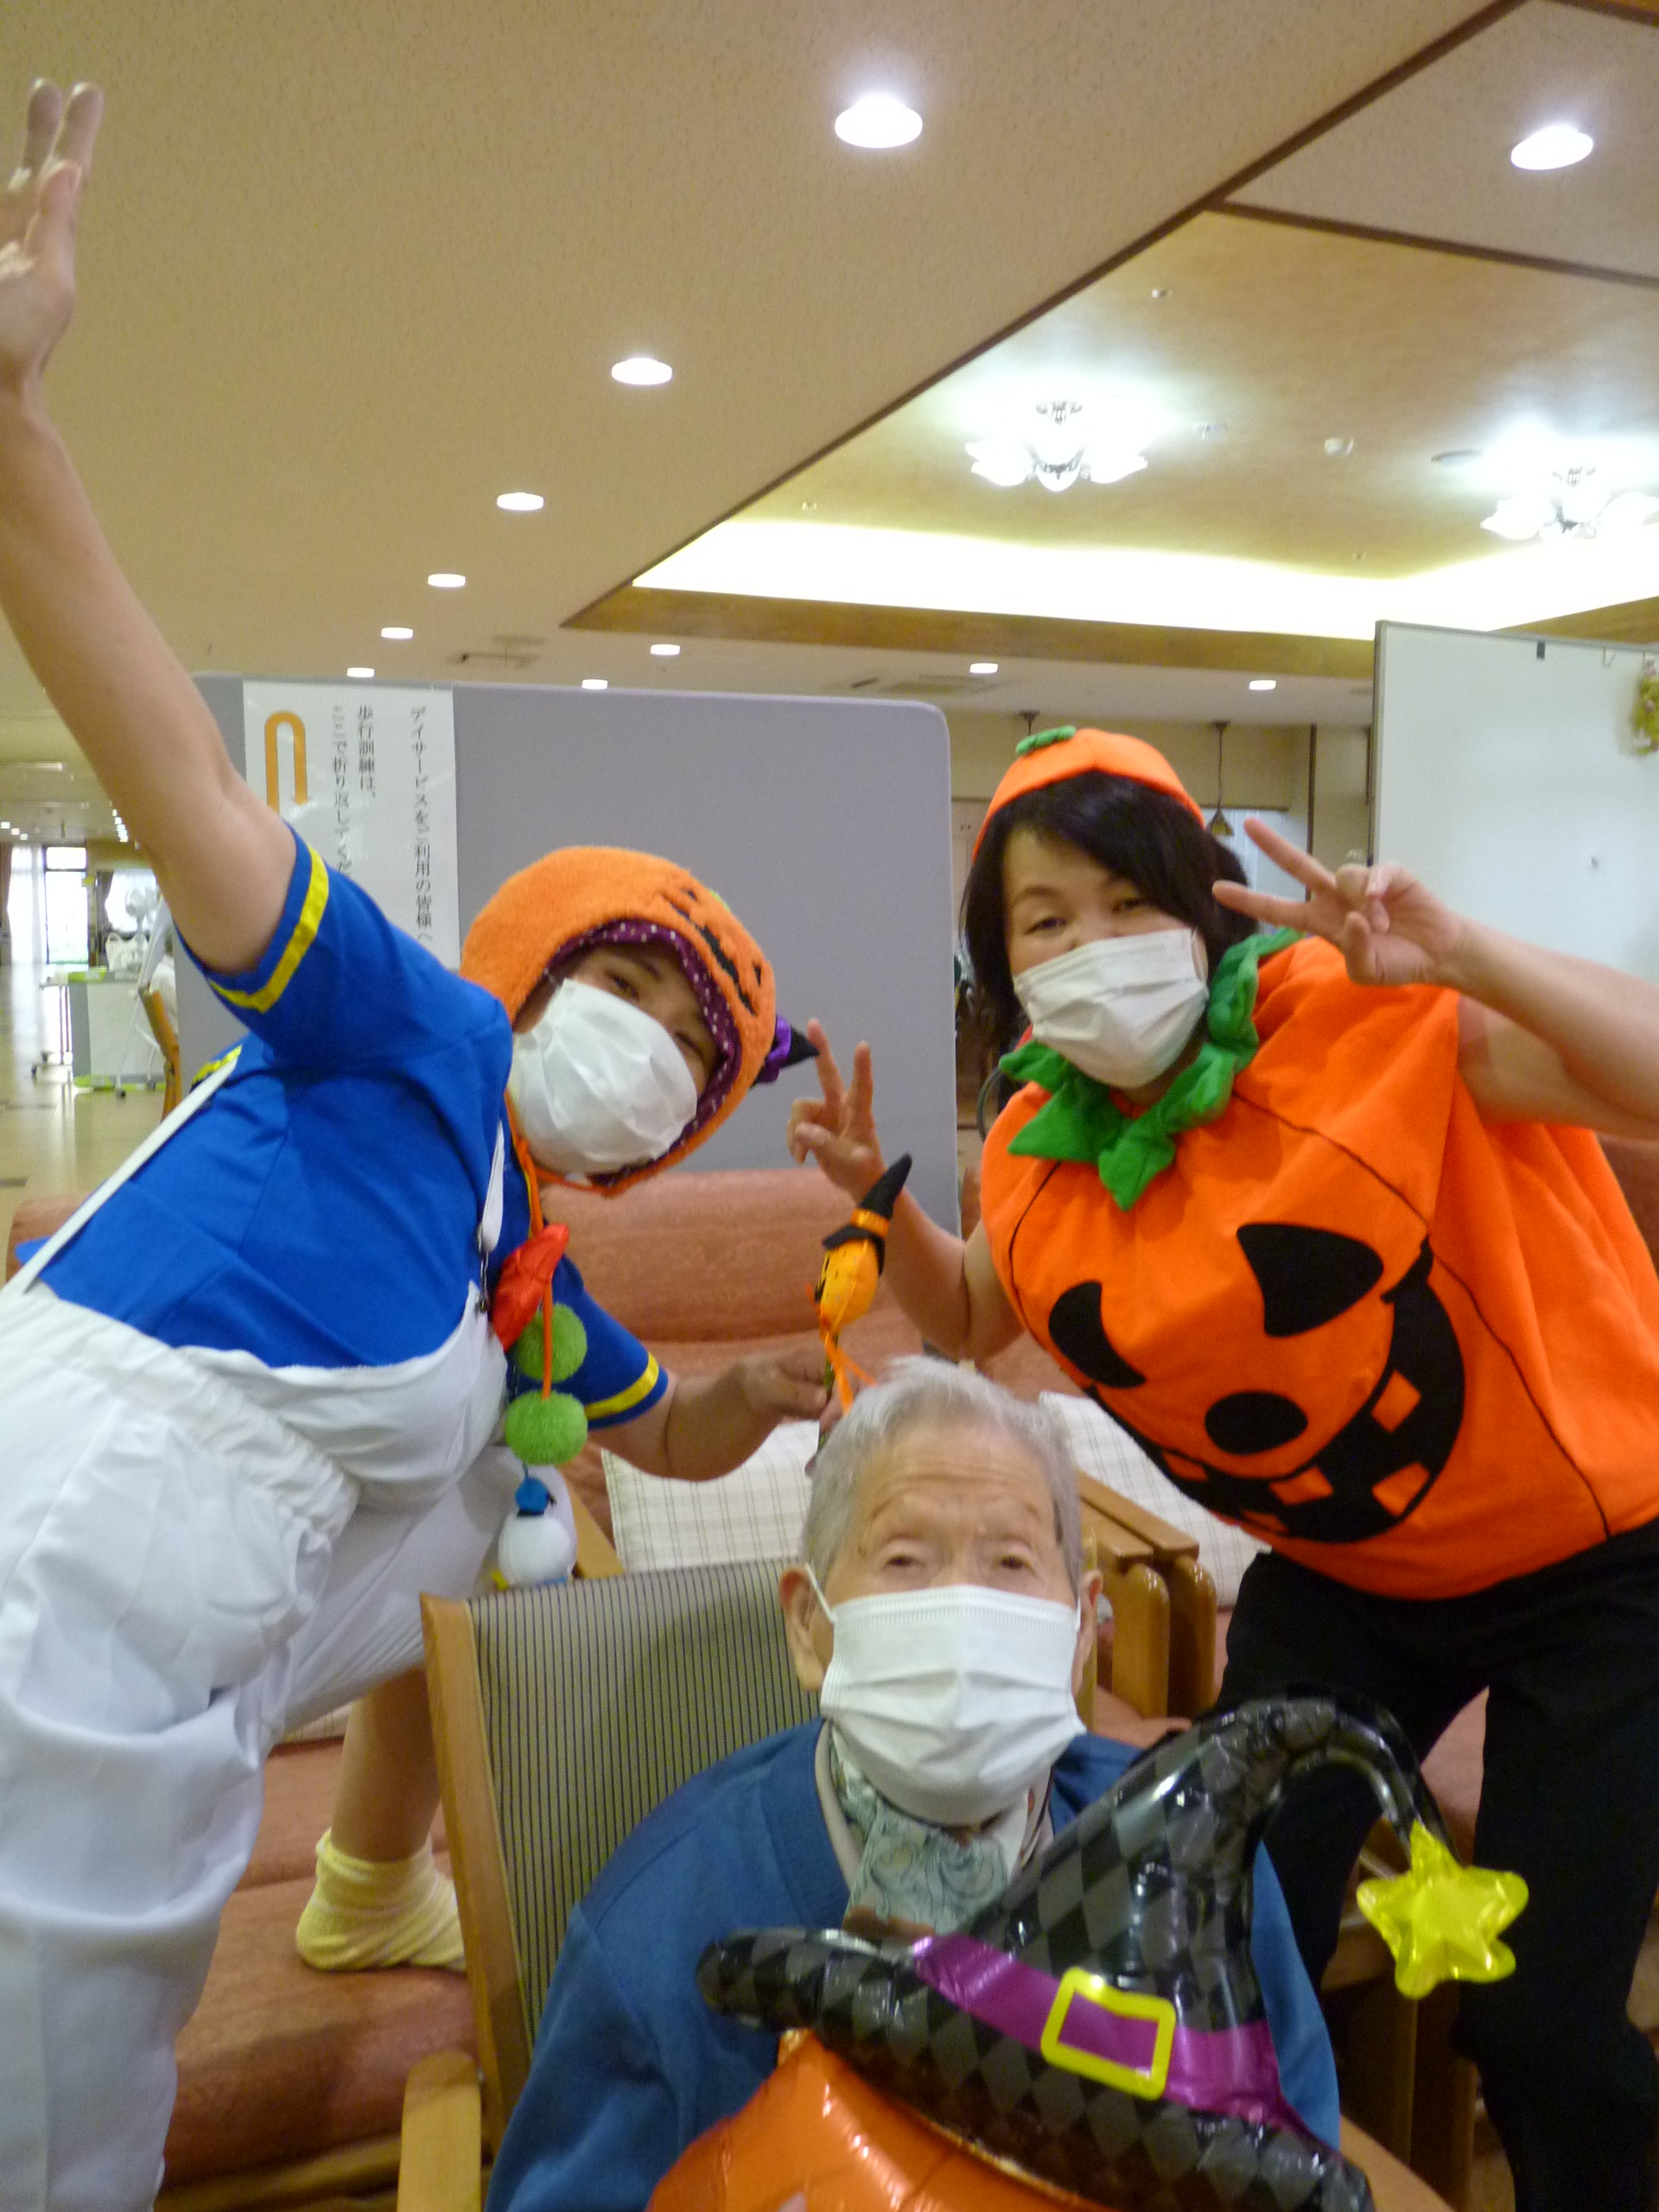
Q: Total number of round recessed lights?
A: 11